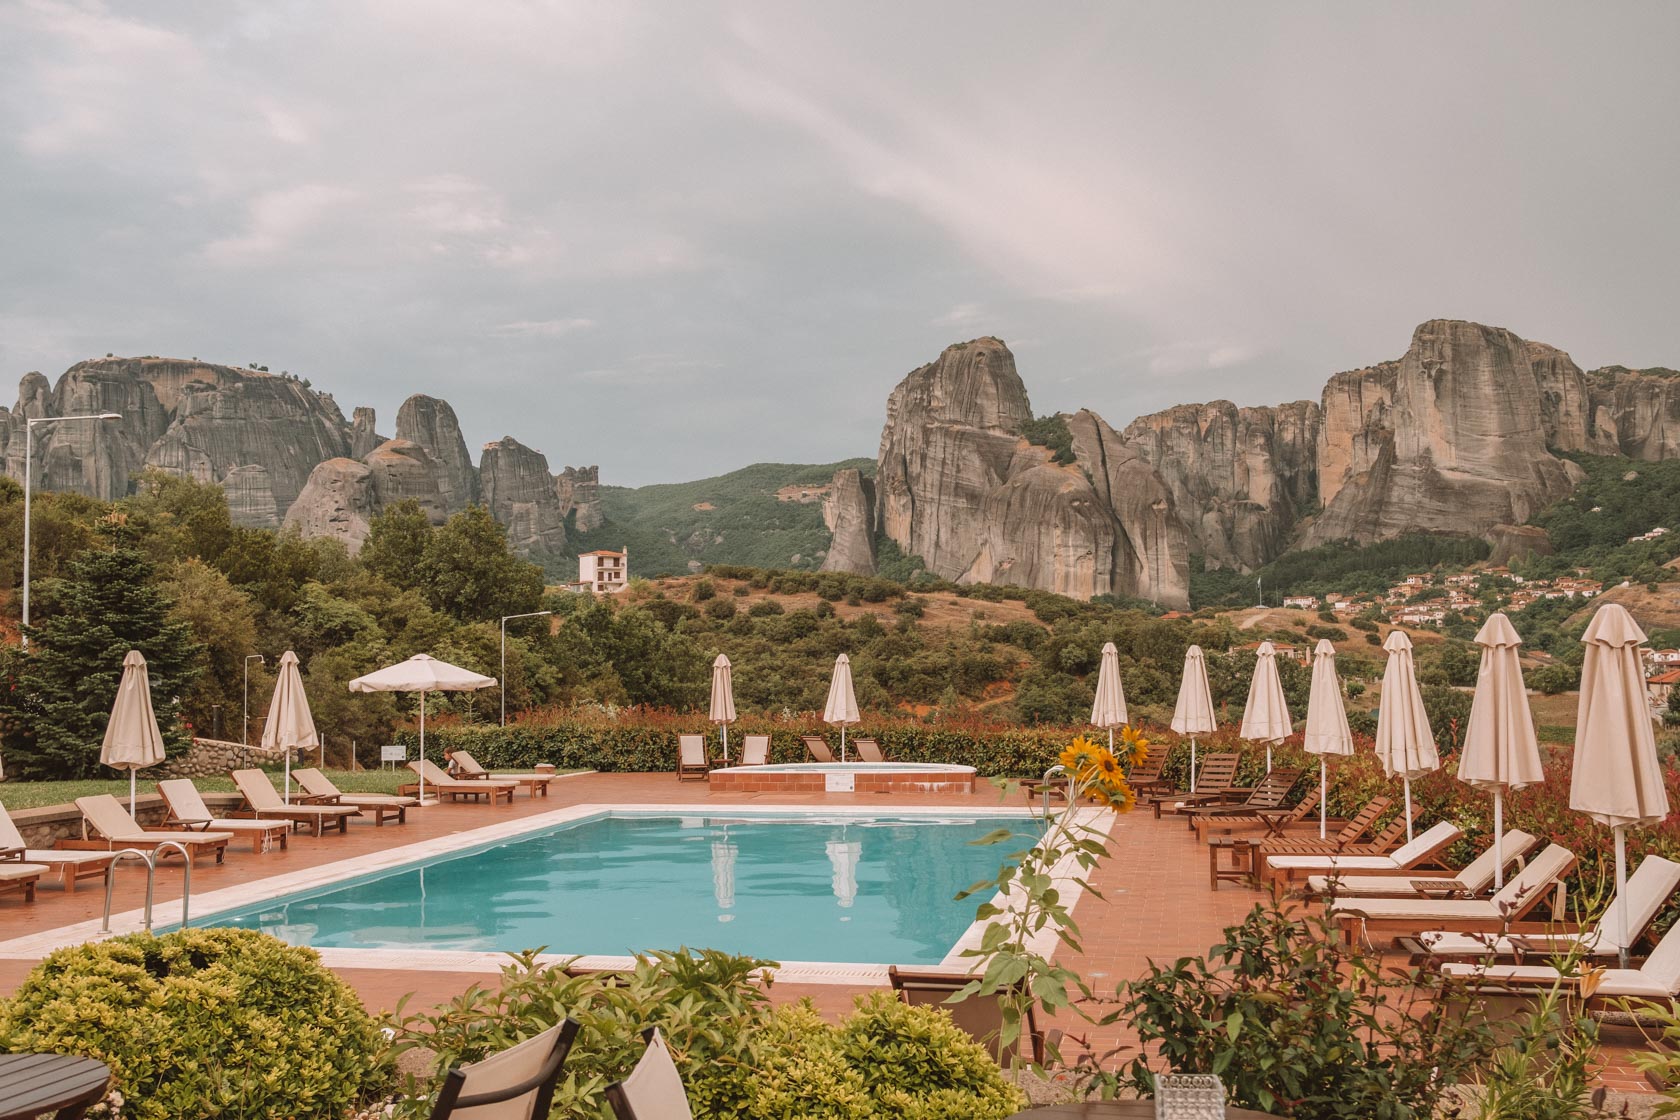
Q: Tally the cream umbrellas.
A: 12